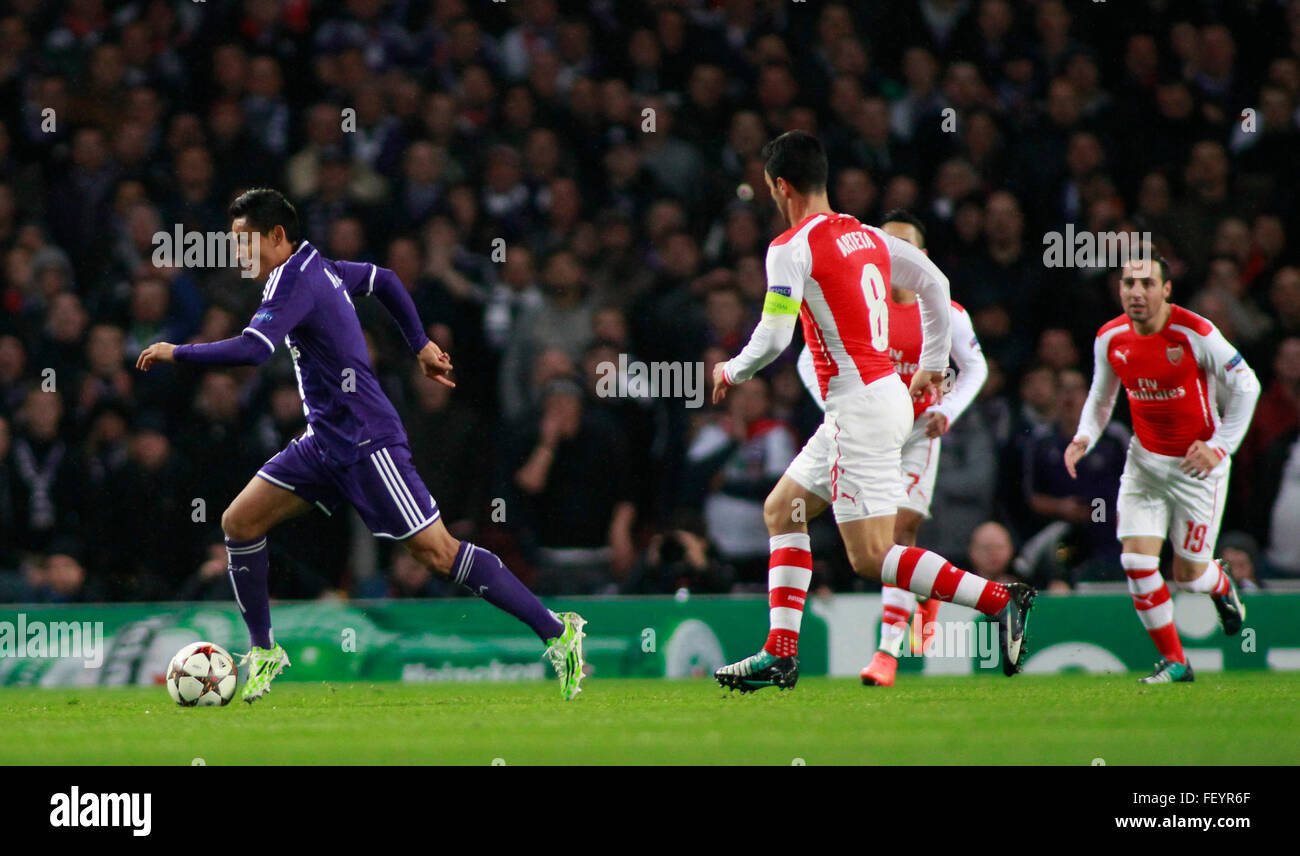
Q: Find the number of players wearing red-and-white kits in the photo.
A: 3